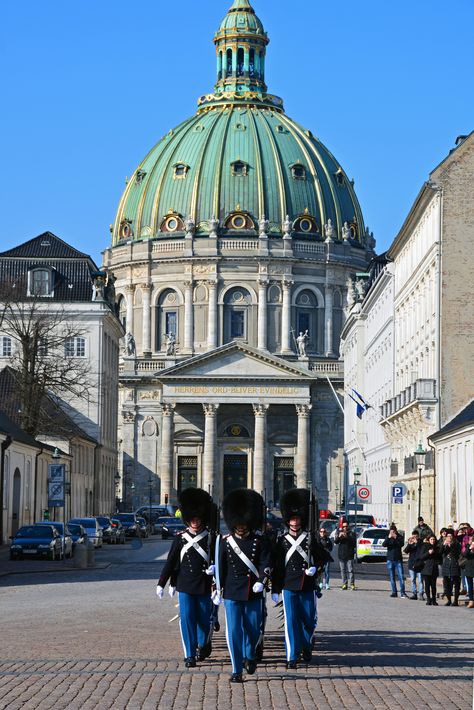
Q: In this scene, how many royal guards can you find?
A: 3